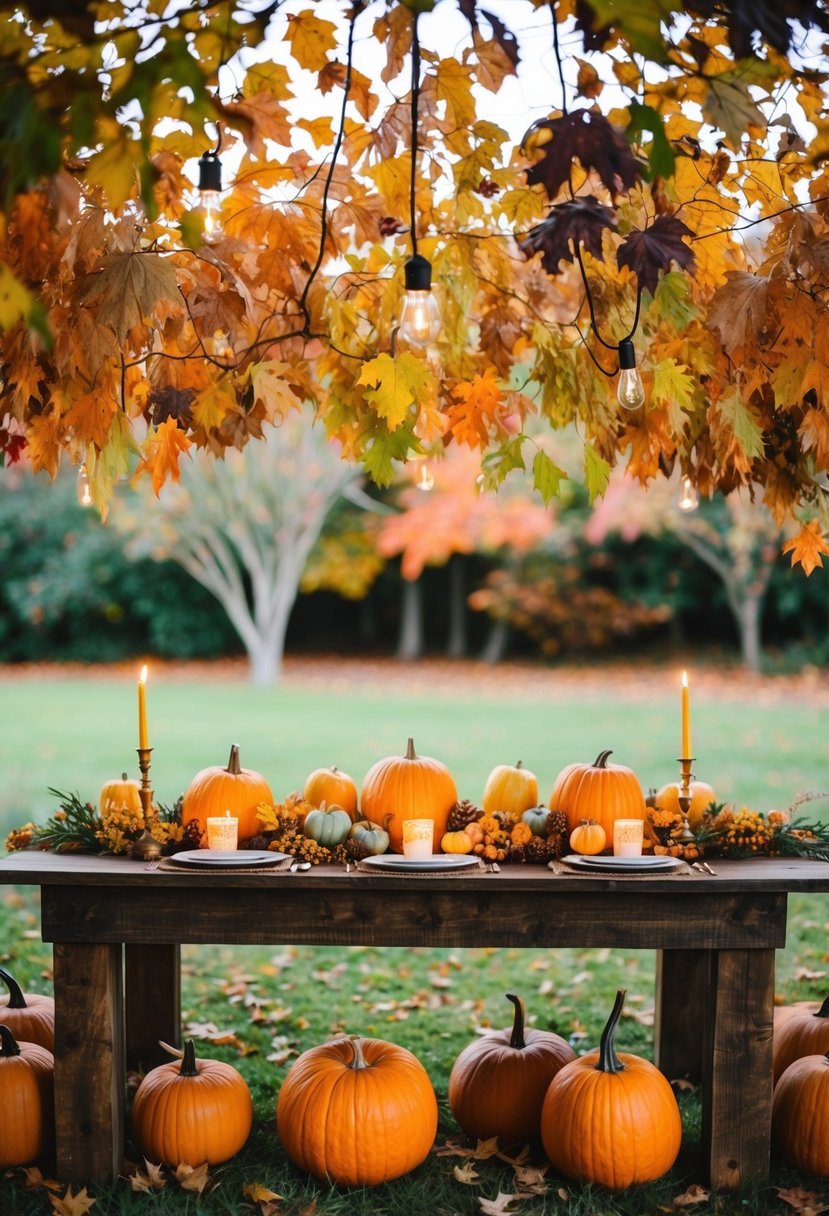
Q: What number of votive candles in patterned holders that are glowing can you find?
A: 3